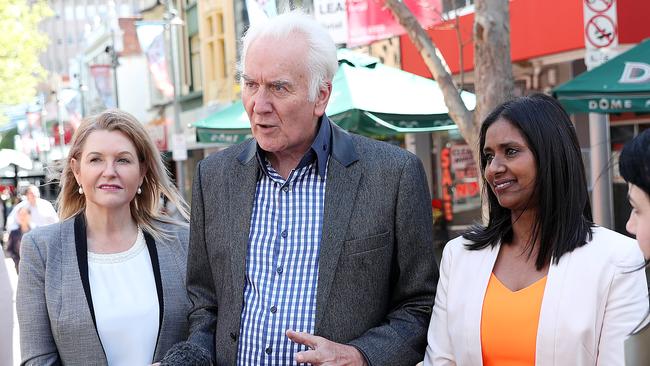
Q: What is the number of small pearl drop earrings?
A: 2